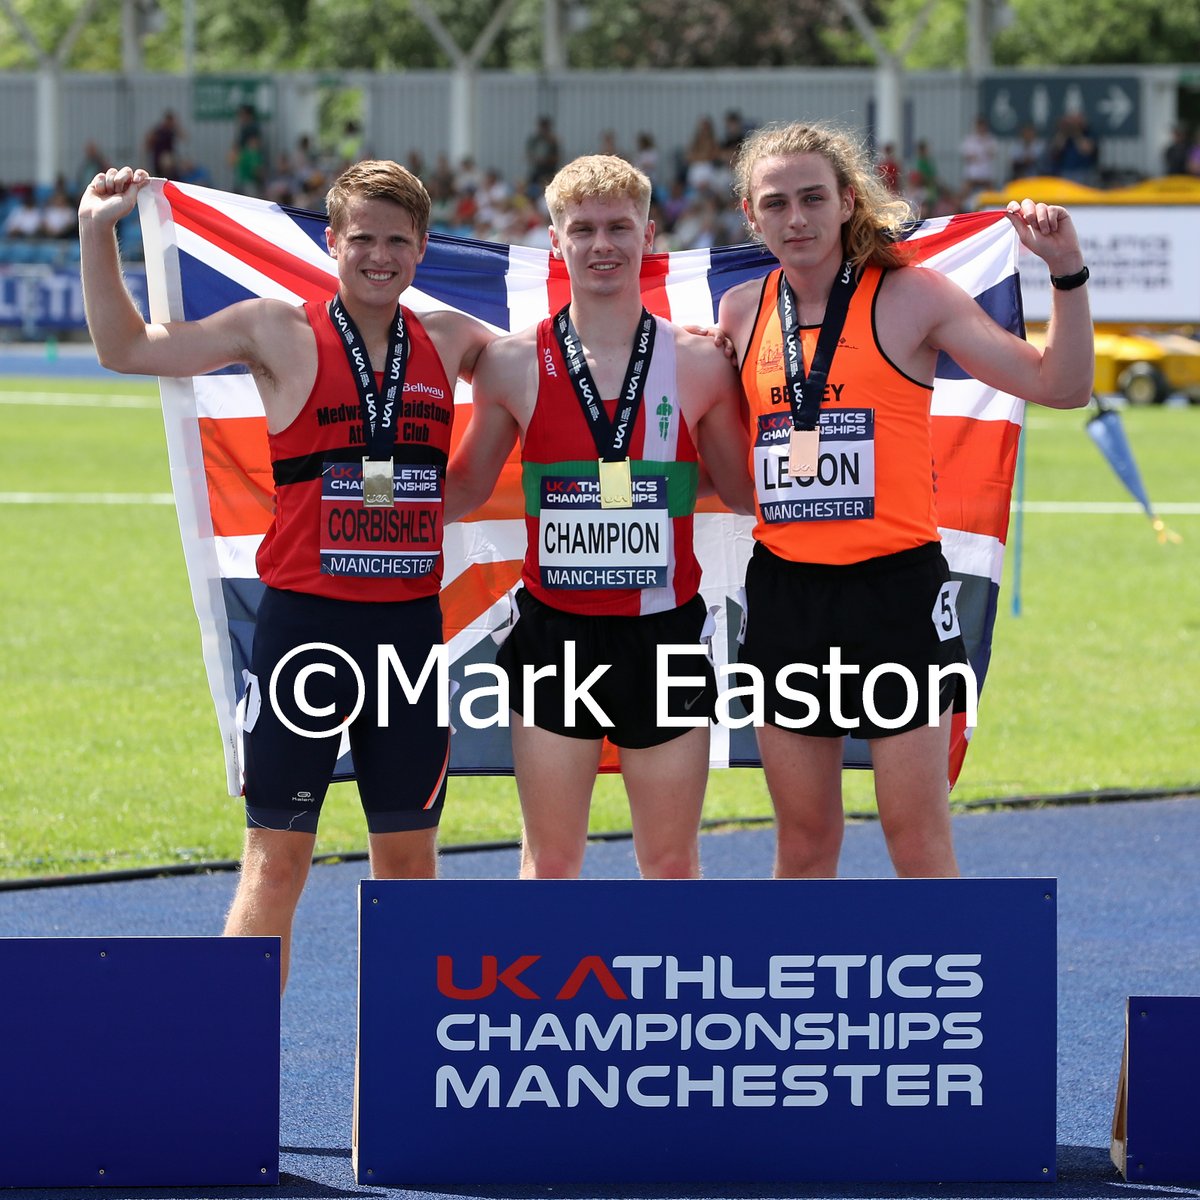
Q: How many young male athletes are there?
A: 3